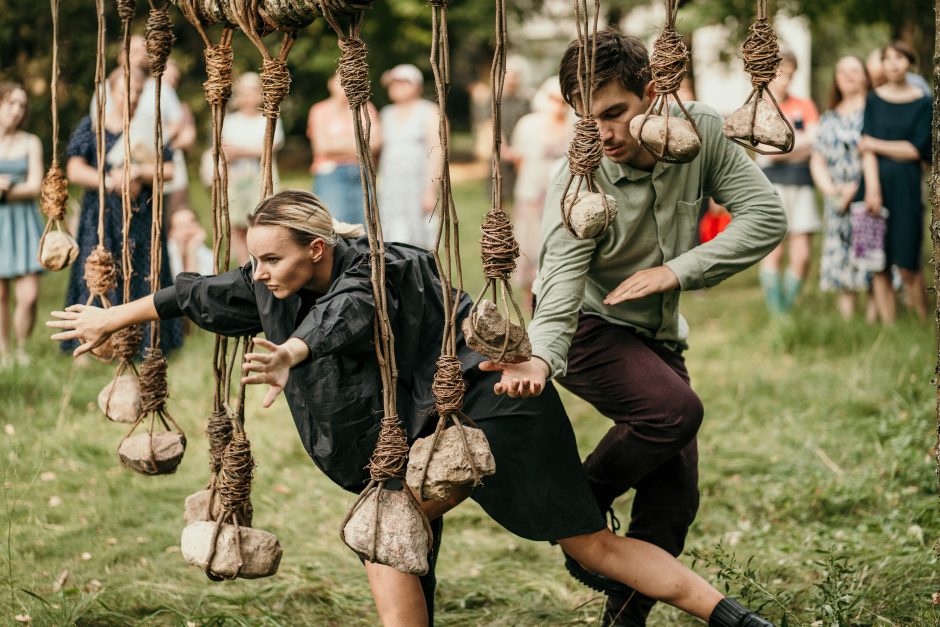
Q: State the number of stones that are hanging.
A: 12